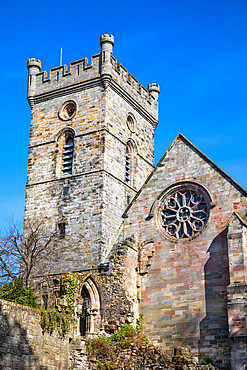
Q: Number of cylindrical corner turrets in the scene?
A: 3